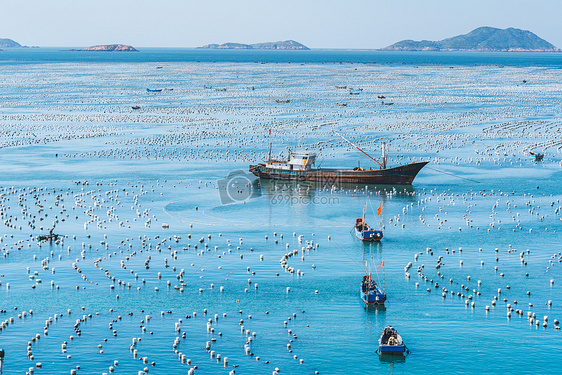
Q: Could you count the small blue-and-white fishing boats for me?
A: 3